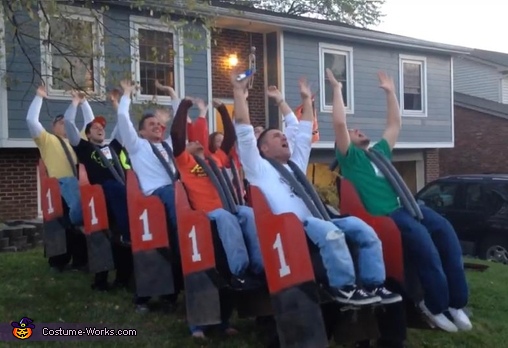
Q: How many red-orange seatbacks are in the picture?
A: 6